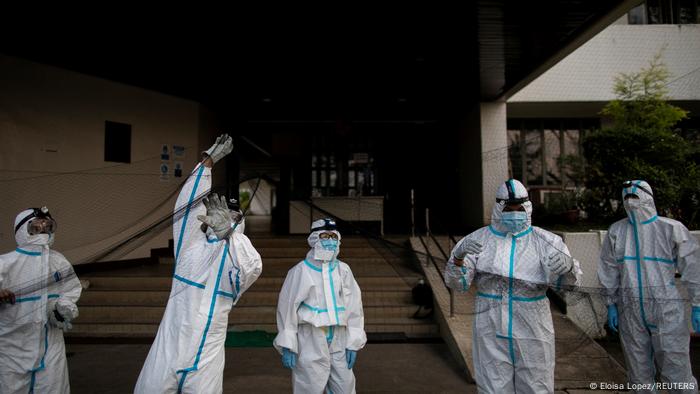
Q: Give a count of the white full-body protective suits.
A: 5